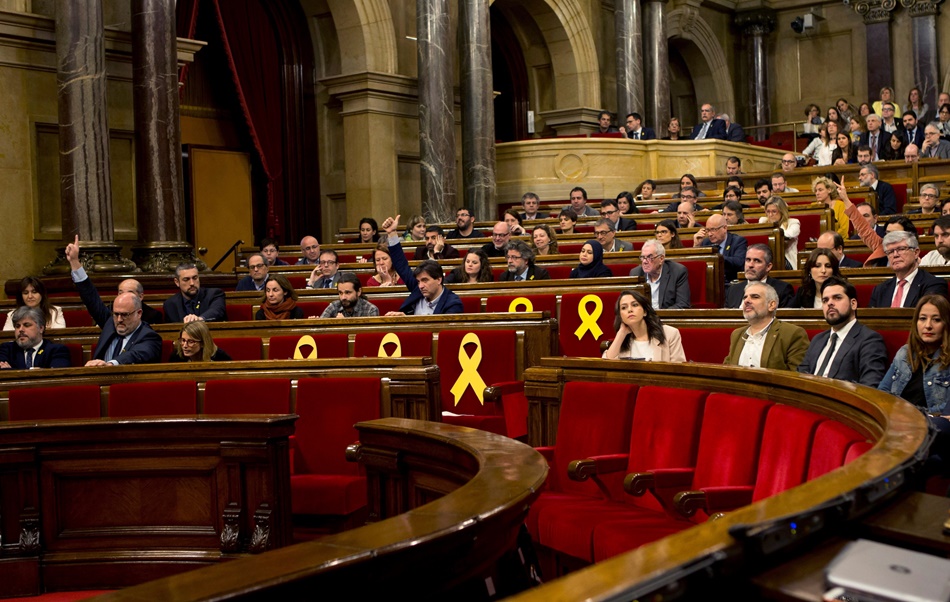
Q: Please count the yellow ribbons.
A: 5